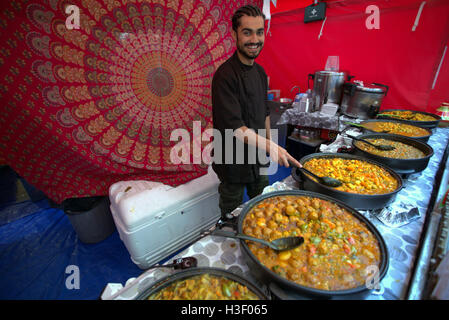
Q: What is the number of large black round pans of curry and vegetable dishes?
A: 6